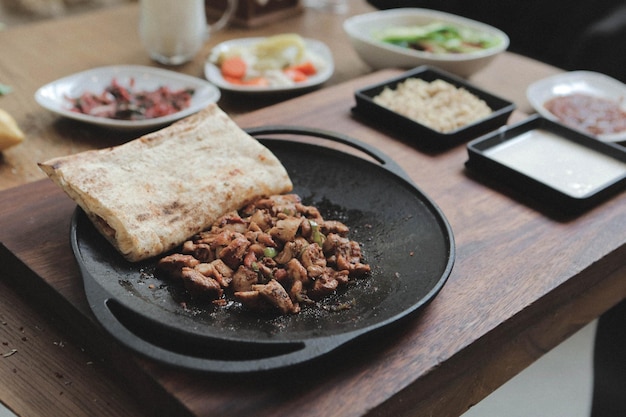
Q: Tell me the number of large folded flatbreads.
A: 1